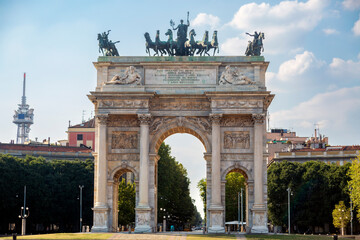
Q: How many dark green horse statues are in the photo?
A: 8